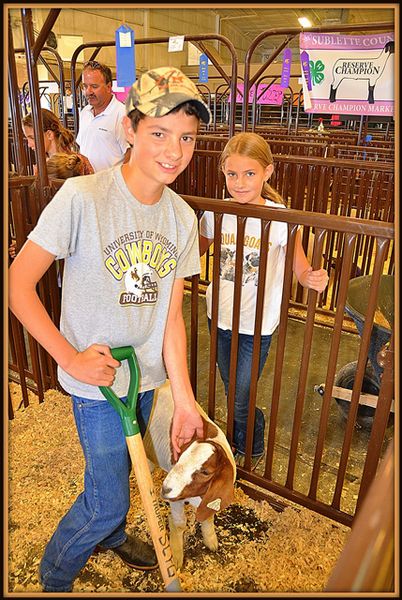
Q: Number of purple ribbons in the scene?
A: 2